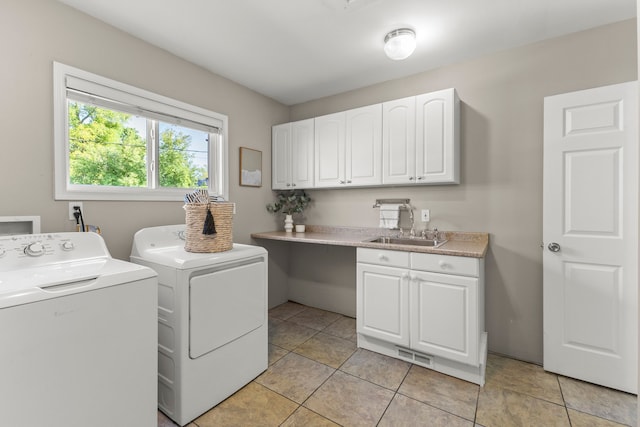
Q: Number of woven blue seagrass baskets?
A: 0